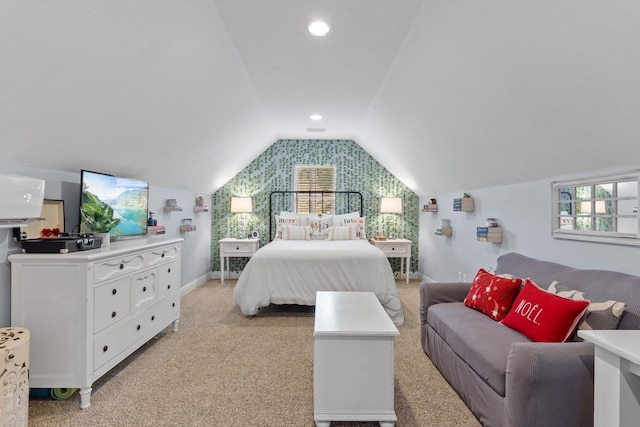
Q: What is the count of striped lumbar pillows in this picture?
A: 2